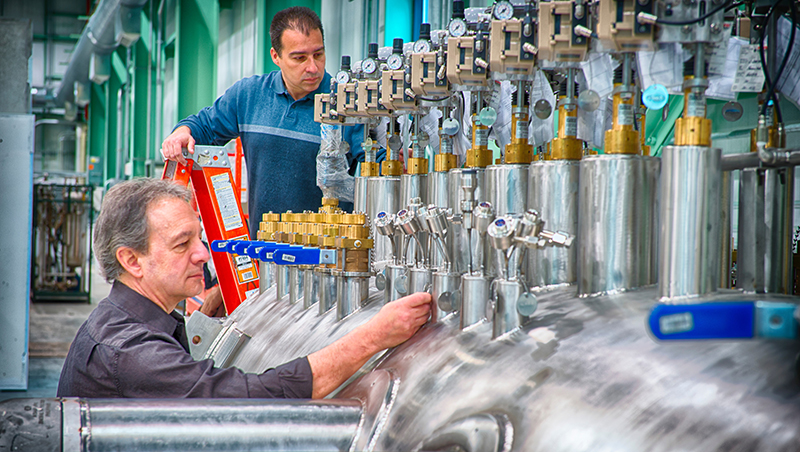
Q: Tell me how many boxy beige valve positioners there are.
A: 9